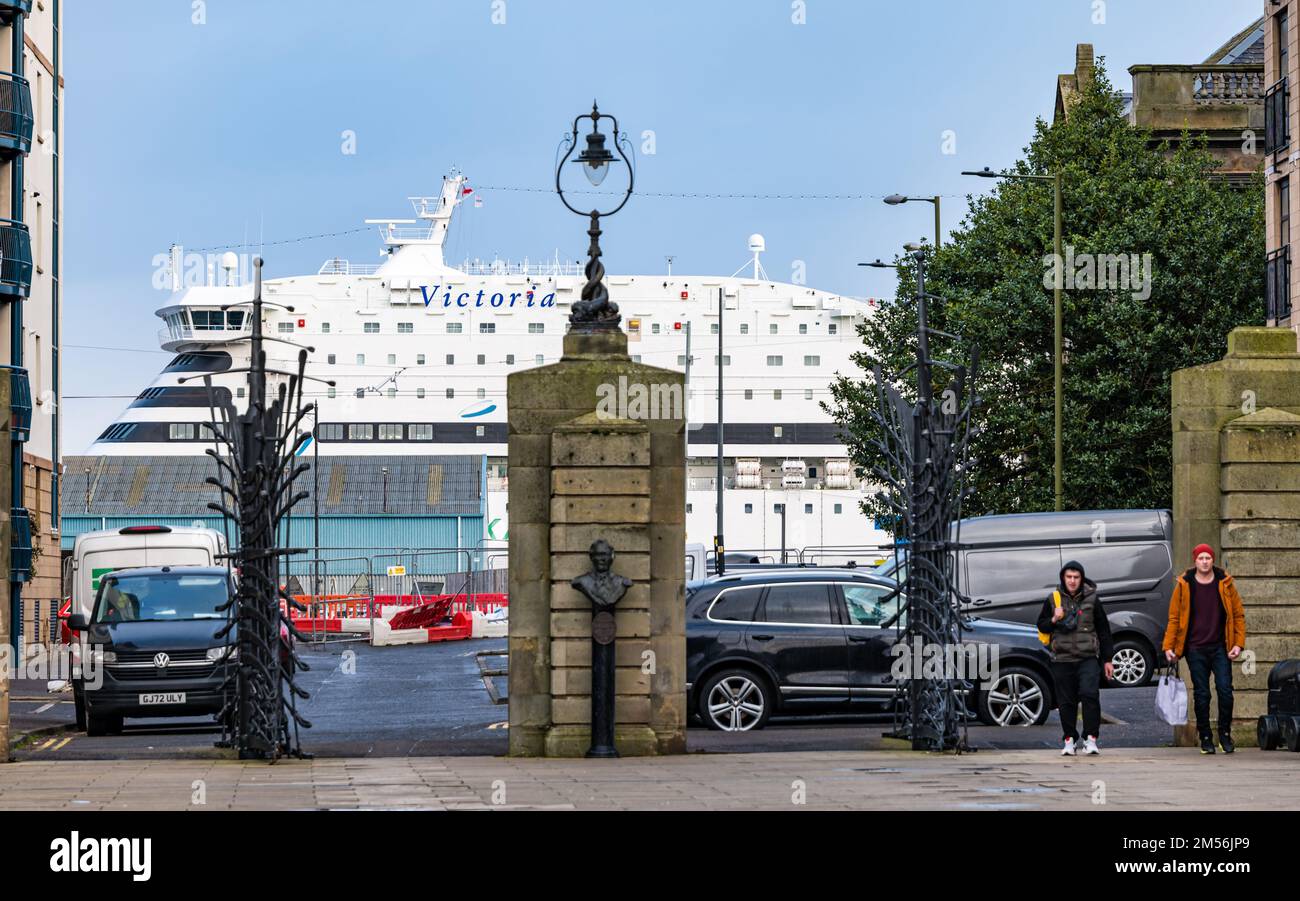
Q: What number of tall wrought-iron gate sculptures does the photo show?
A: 2